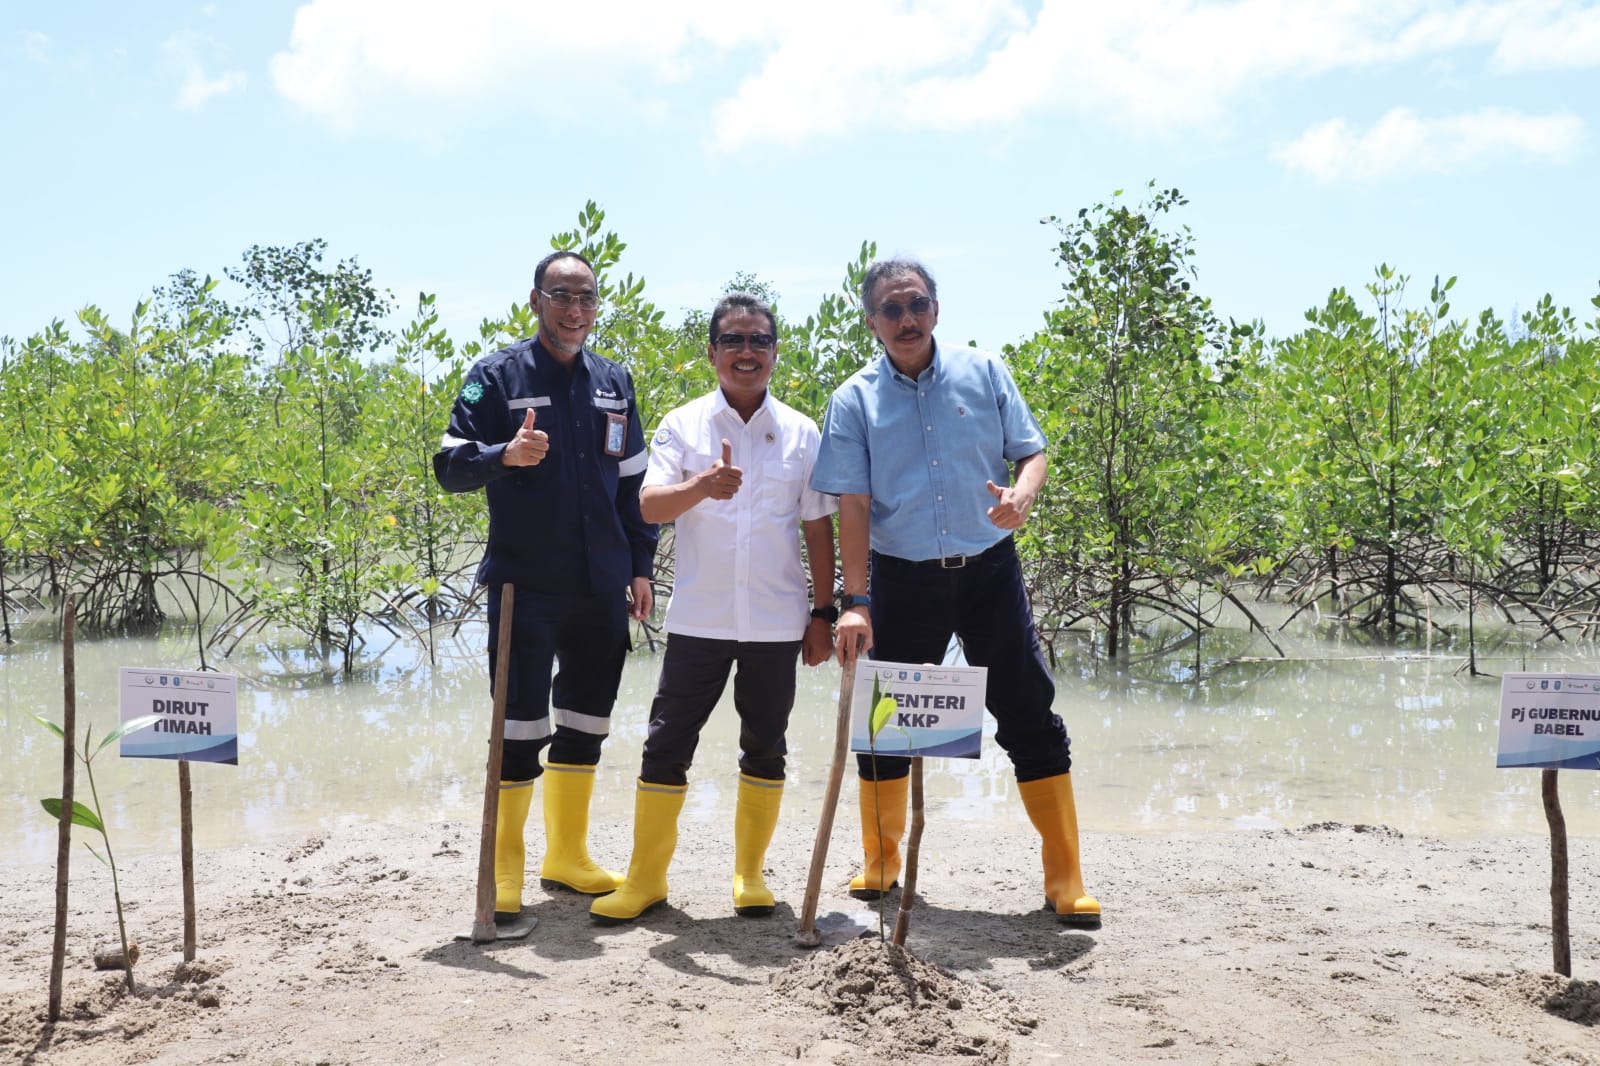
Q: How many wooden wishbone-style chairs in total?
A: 0